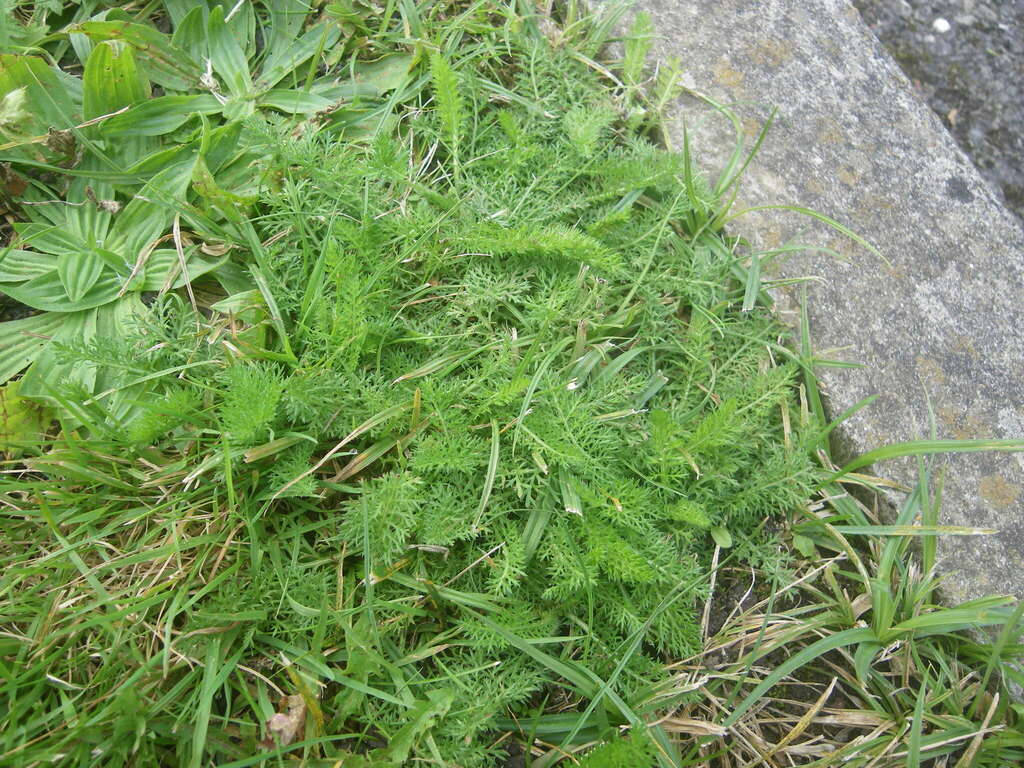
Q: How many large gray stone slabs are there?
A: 1